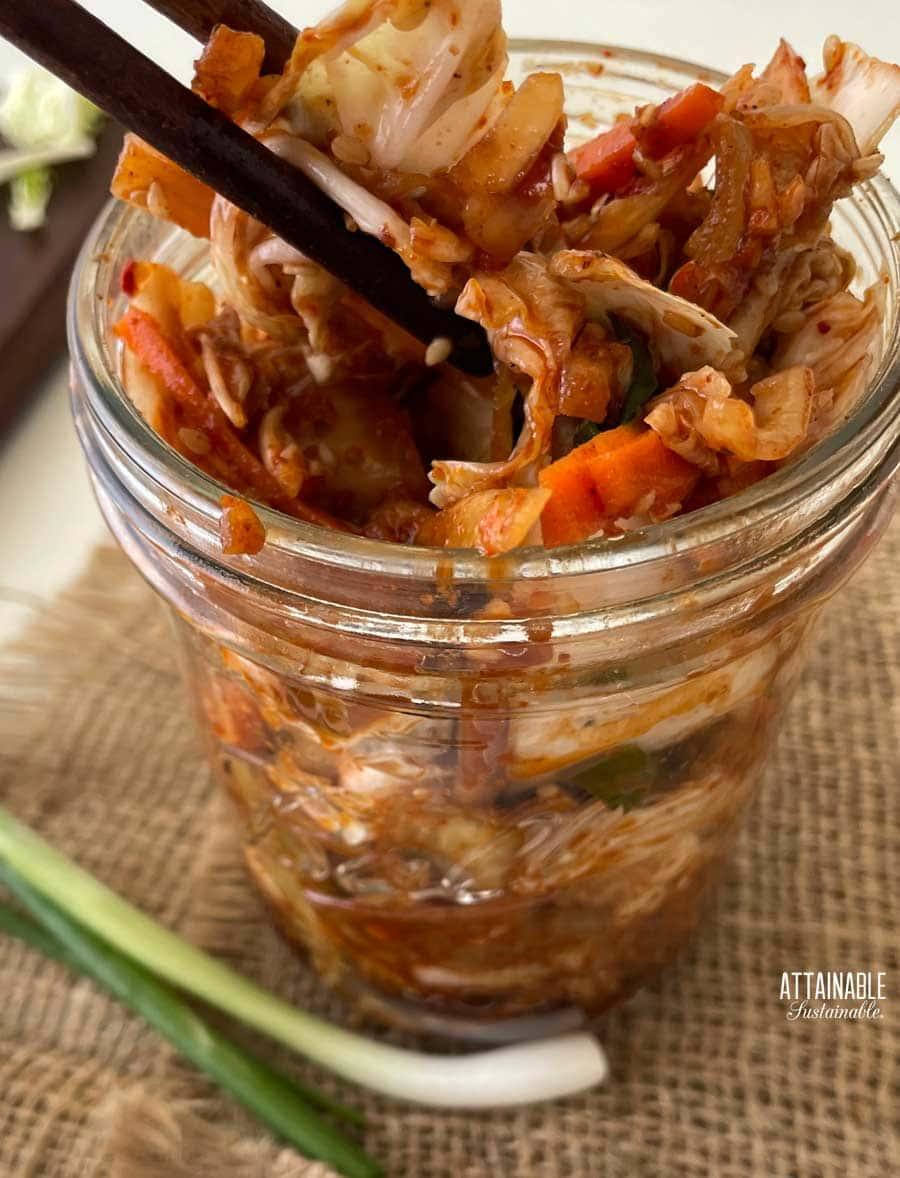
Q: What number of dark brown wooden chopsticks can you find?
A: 2